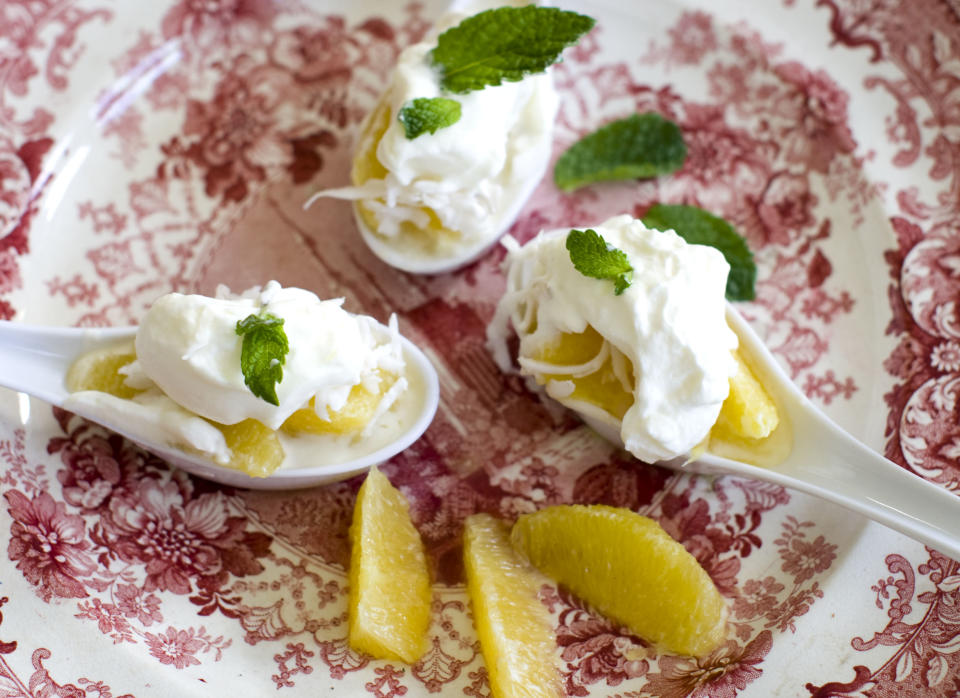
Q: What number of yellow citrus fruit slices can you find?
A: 3